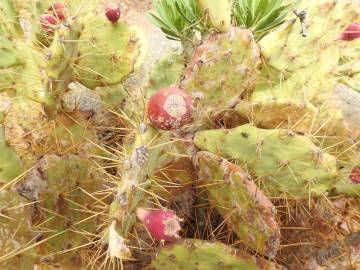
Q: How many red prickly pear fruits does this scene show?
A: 7